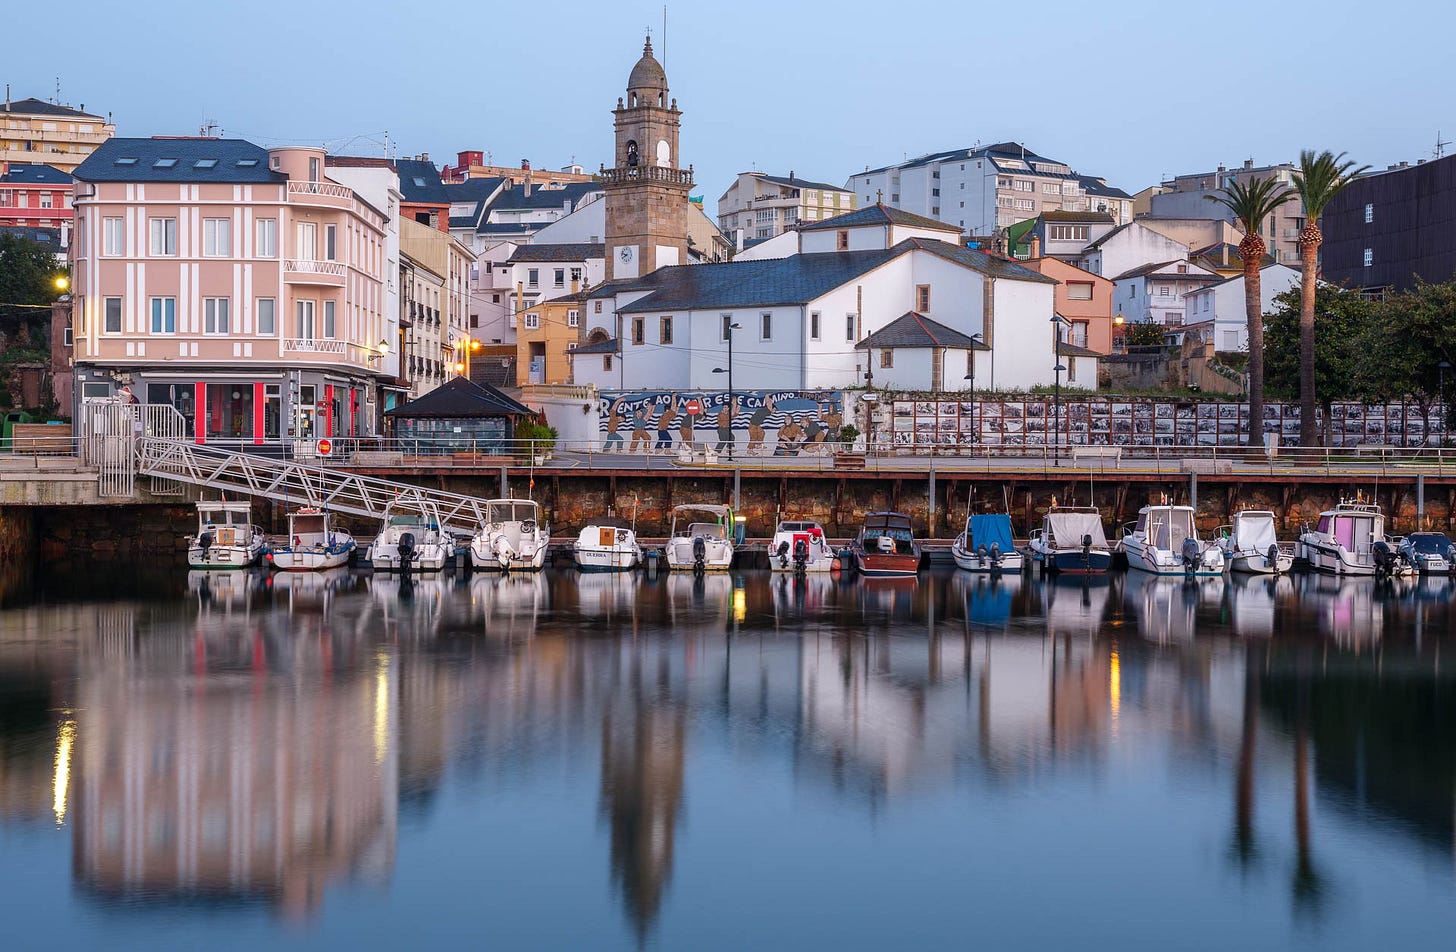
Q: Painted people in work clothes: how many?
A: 9